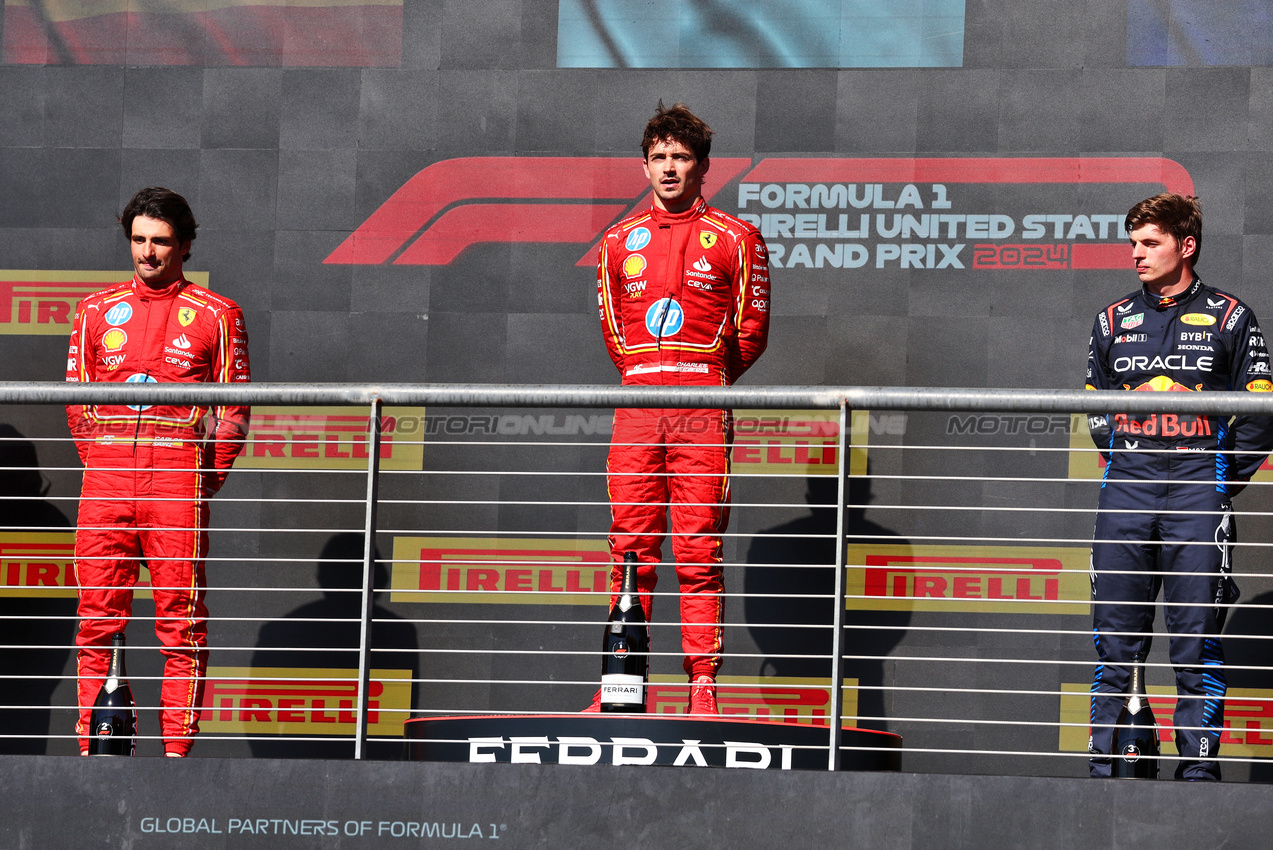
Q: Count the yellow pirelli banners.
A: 10